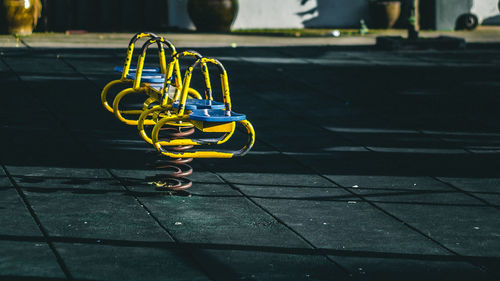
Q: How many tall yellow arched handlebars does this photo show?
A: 4